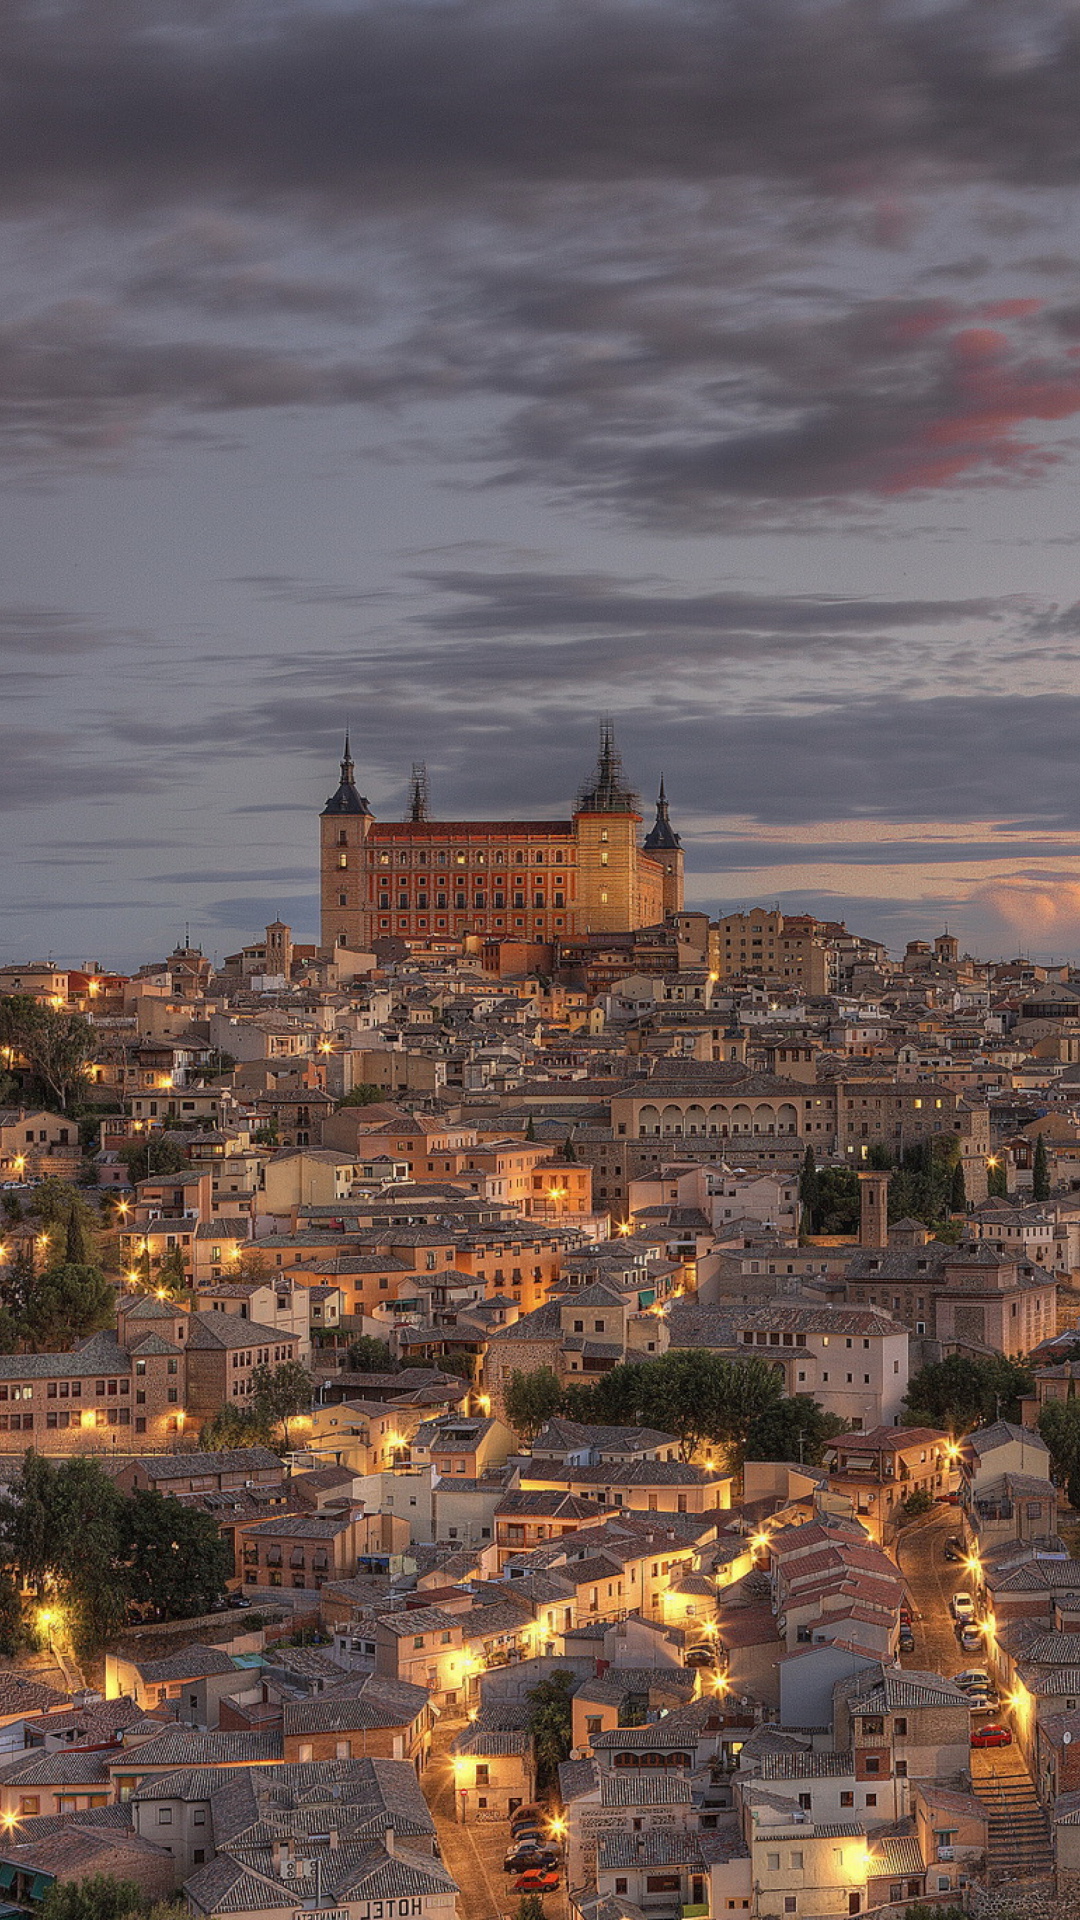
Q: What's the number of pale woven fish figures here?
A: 0